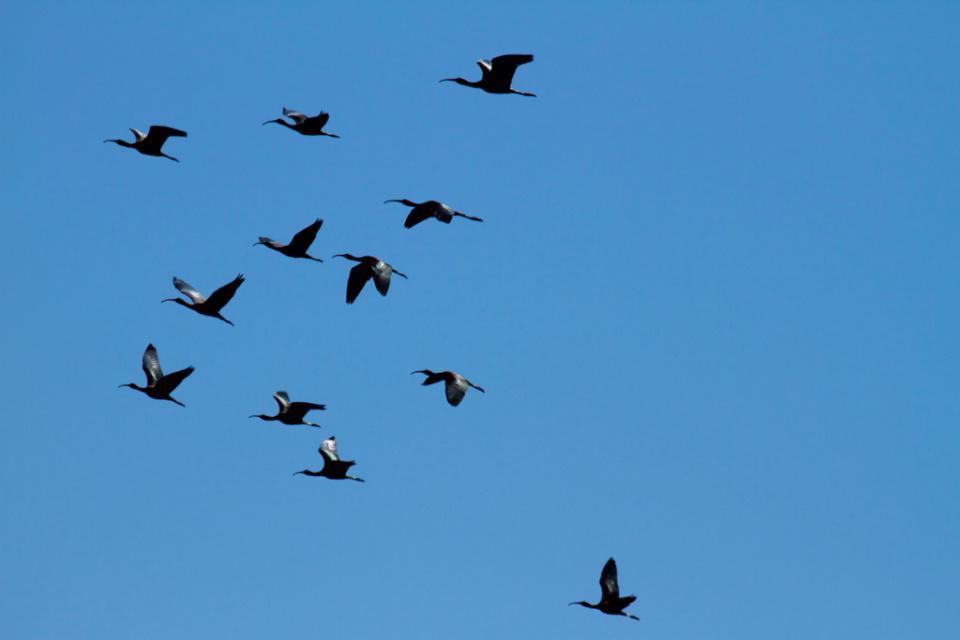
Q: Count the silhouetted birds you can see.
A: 12